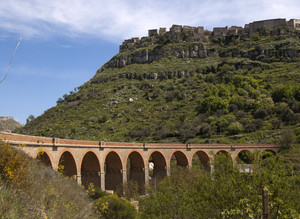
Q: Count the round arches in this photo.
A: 11